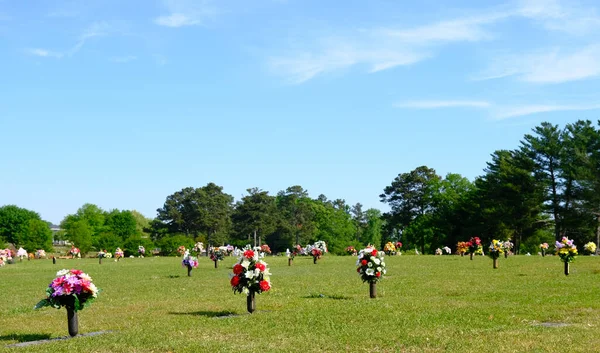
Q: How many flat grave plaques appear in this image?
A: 3